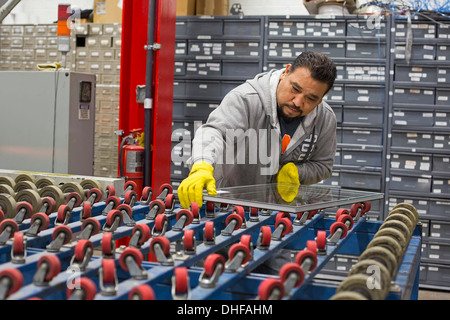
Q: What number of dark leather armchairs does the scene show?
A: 0